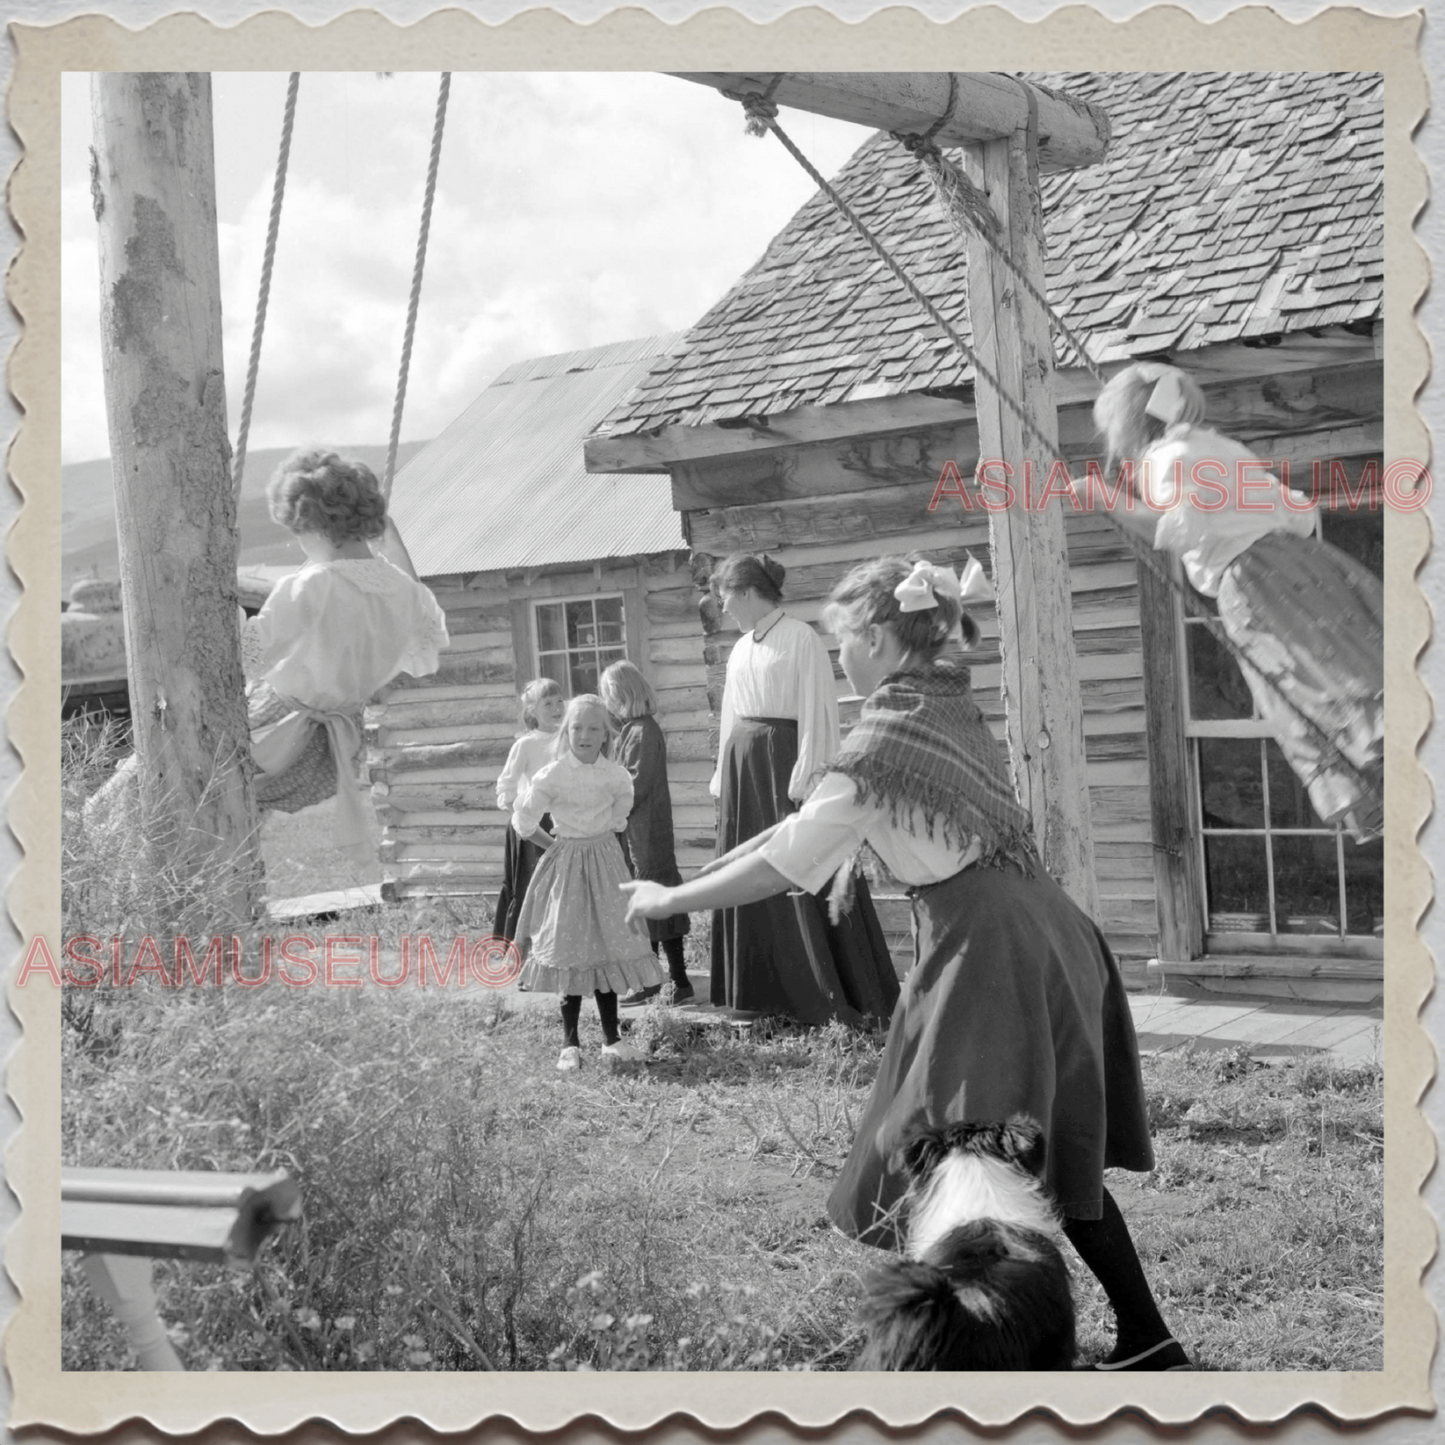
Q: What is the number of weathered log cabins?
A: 2